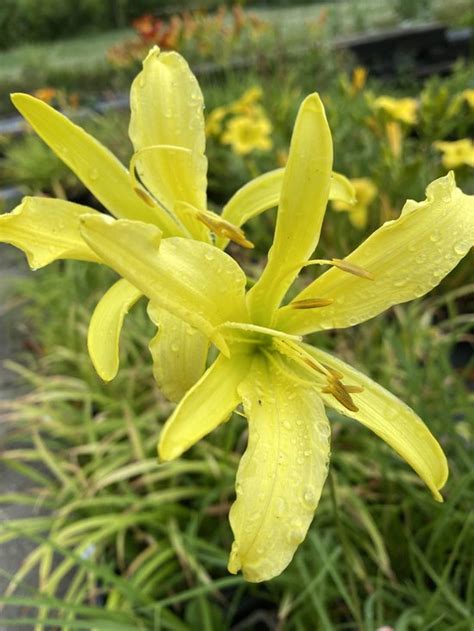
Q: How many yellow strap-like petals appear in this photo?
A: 12